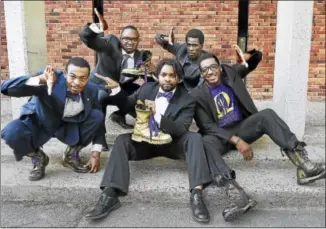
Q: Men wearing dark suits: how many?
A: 5